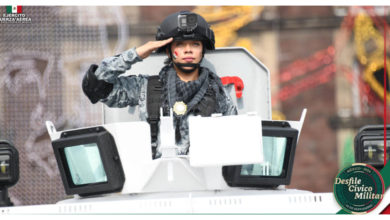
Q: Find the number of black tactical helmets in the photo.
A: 1